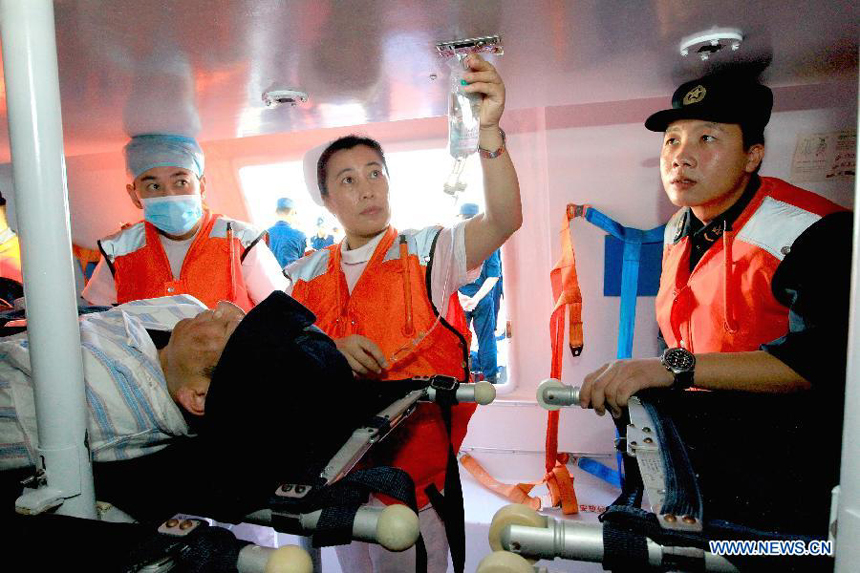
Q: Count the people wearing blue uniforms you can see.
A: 3